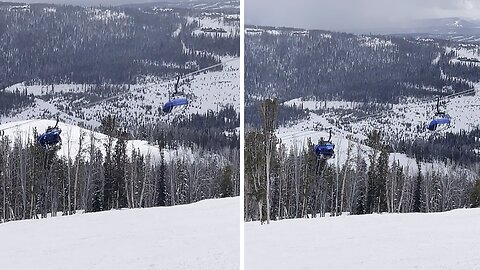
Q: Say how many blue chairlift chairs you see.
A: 4